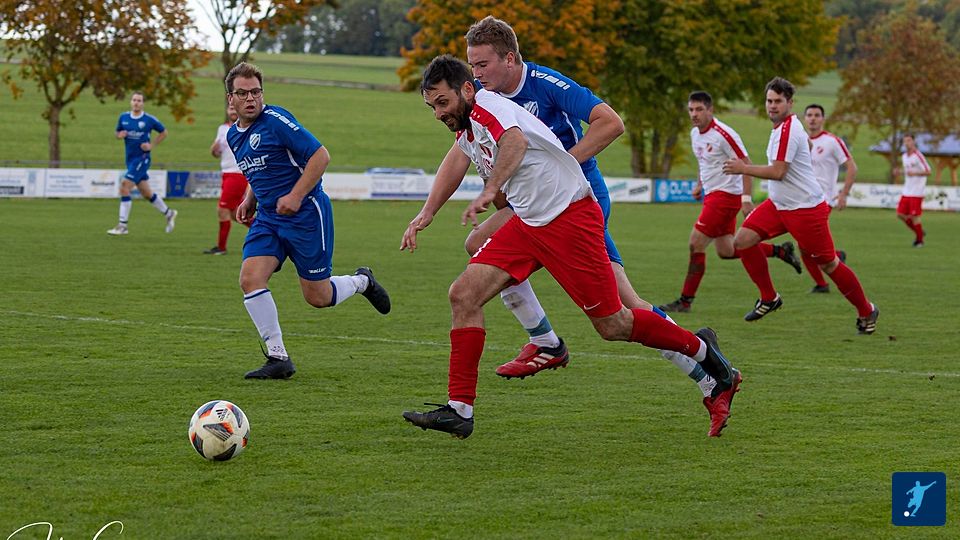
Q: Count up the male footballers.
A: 9